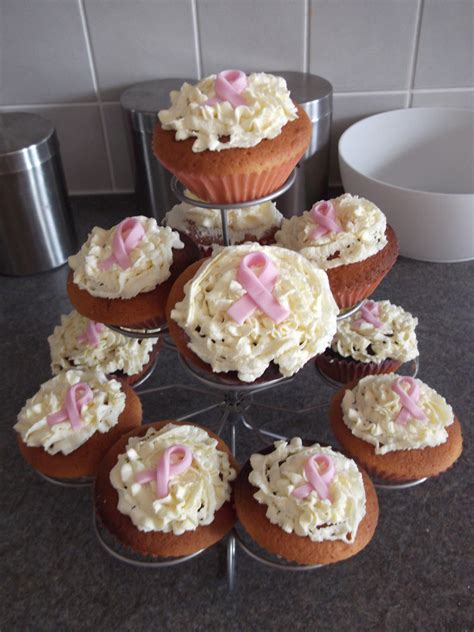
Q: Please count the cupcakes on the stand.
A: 11